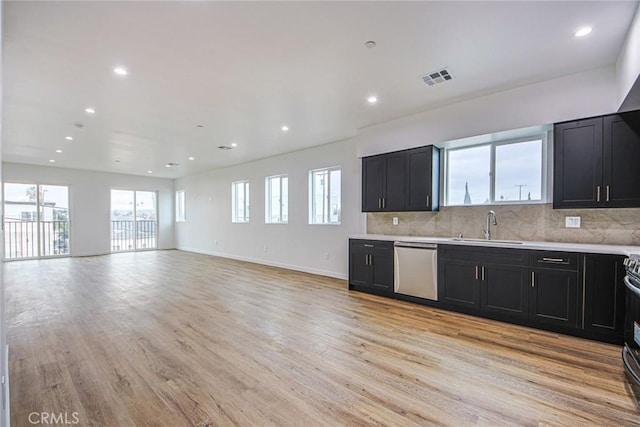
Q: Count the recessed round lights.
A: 12